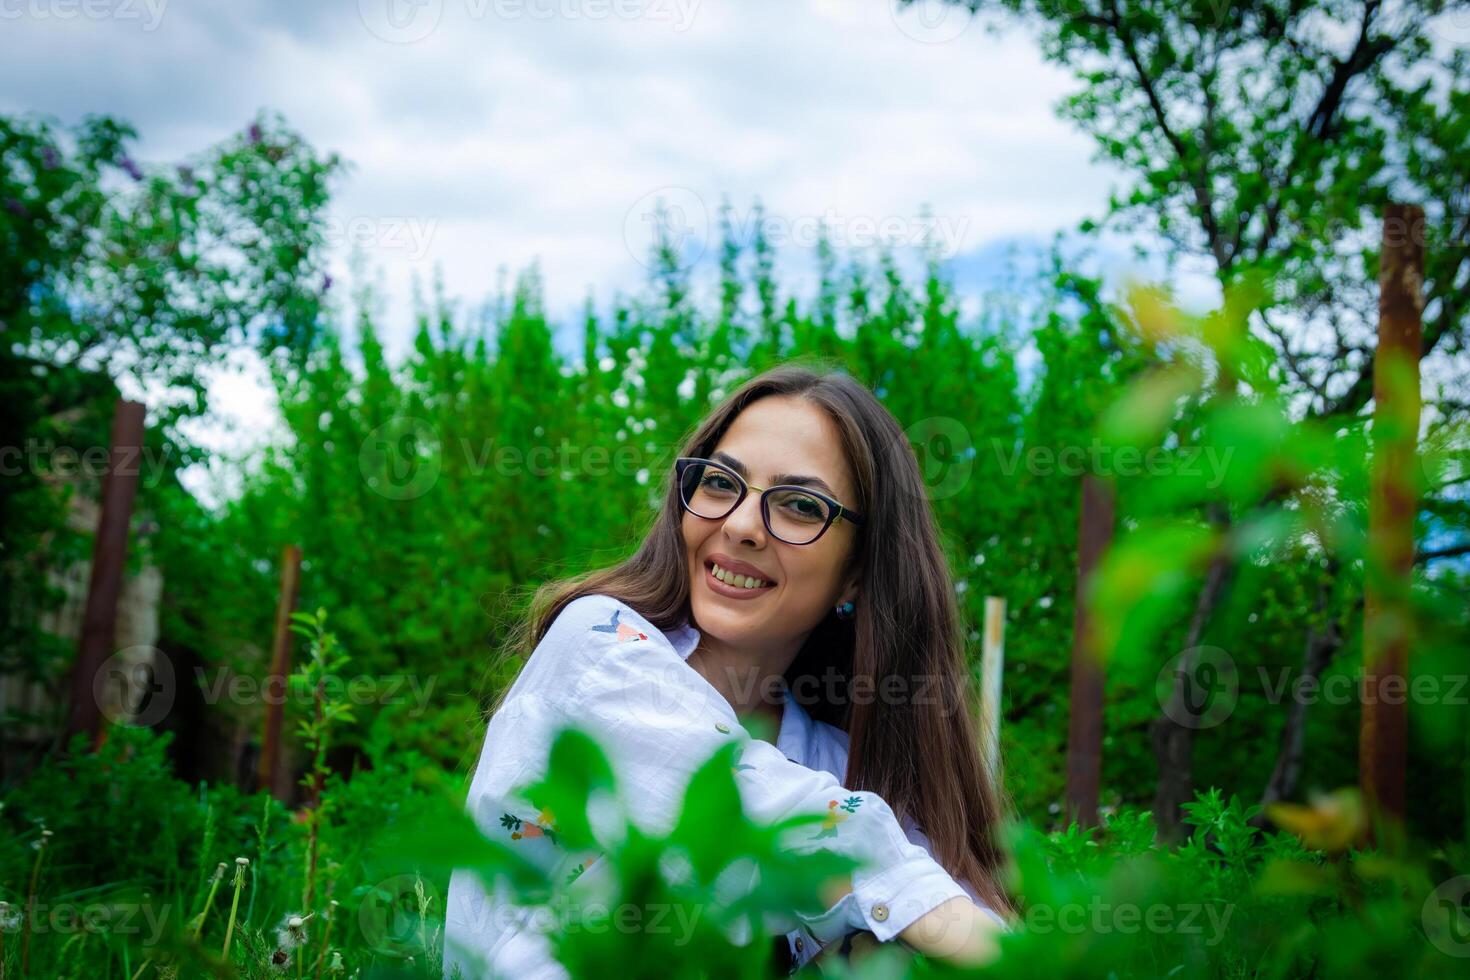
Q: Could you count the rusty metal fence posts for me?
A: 4